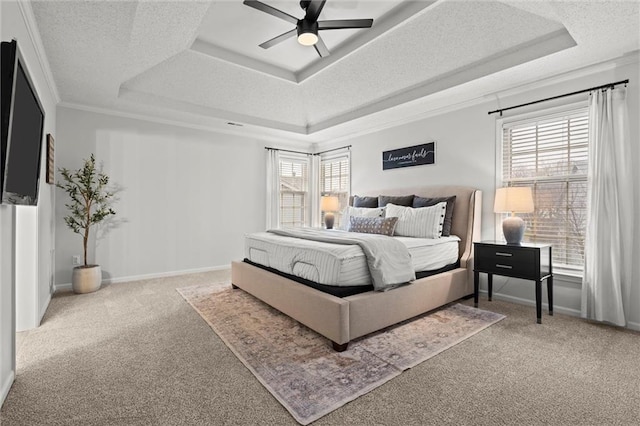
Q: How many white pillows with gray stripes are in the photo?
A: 2